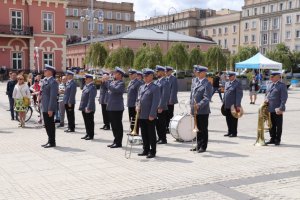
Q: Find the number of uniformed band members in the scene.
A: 14